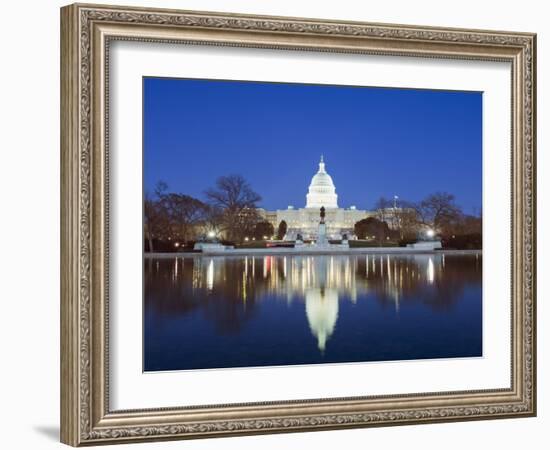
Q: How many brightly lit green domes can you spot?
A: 0